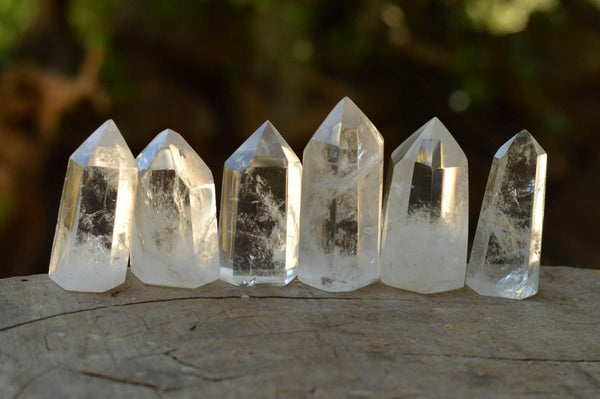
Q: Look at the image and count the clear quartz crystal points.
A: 6